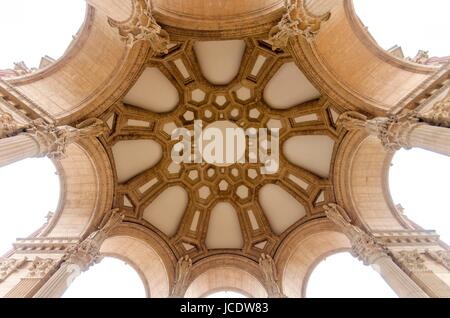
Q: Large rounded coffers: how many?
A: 8